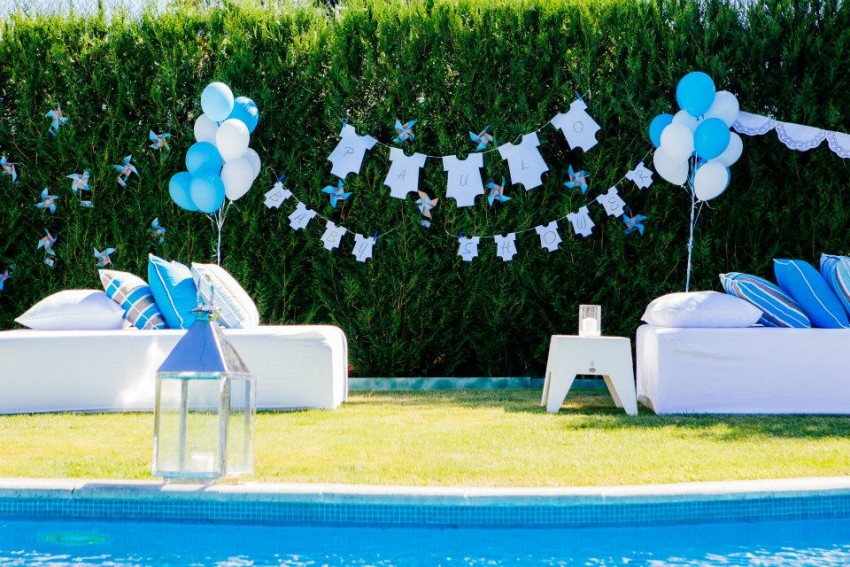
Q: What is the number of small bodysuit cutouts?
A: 10